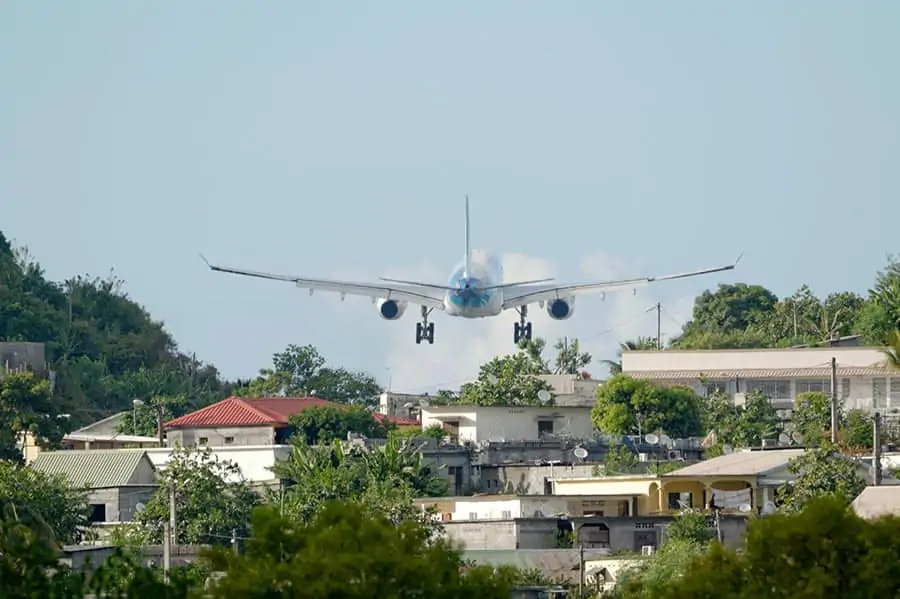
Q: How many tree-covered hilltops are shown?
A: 1